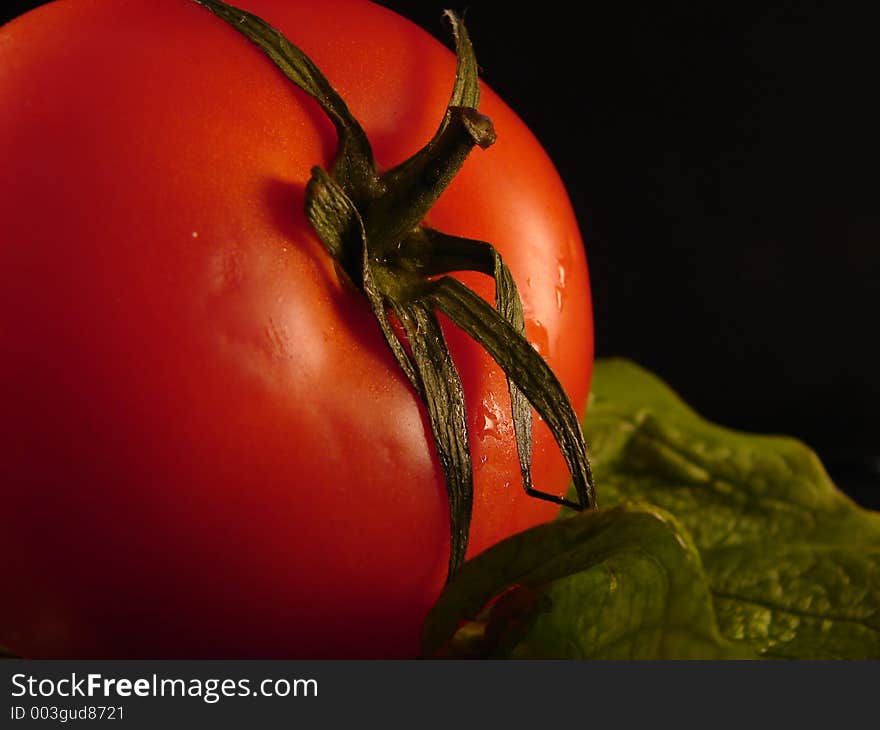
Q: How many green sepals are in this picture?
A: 6